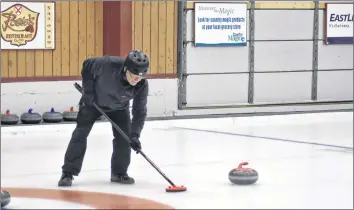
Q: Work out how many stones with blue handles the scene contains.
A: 2